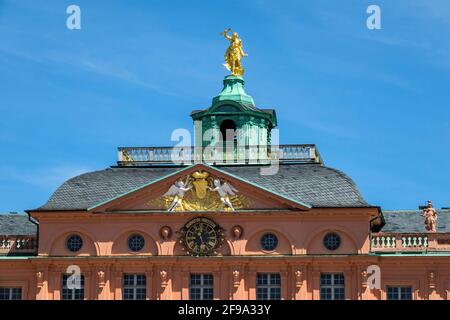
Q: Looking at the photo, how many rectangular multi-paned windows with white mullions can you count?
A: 7